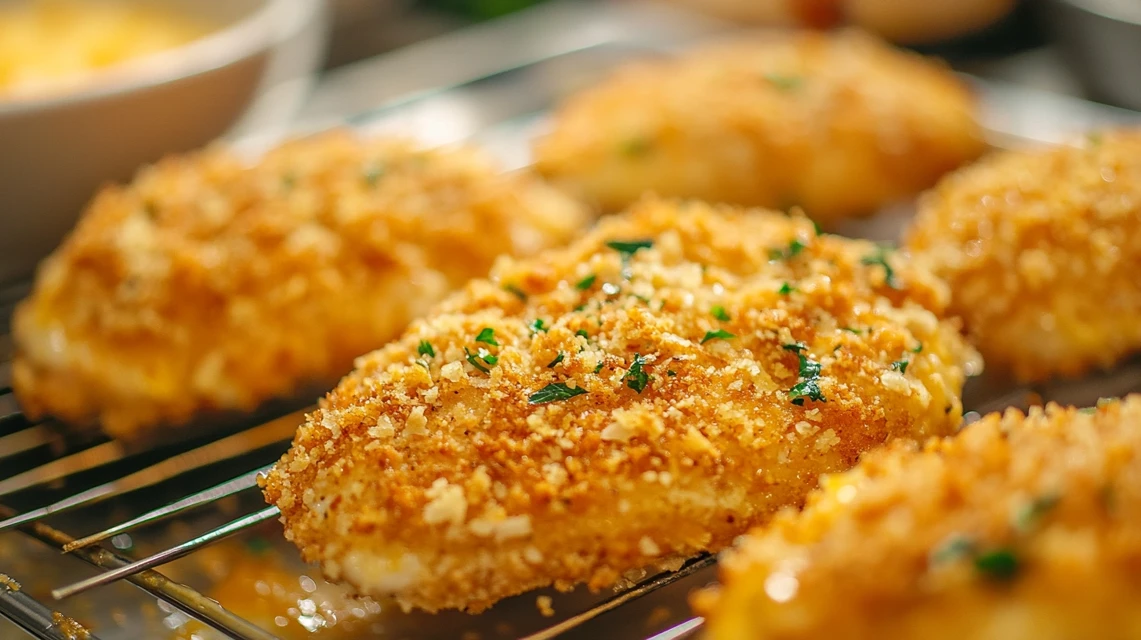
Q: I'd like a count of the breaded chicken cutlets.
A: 5